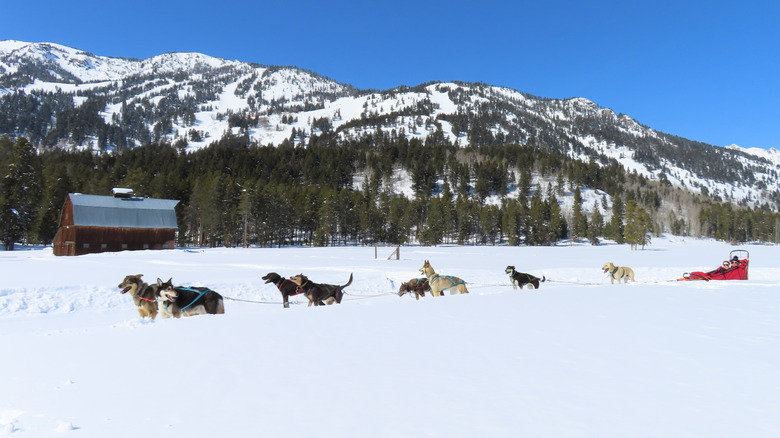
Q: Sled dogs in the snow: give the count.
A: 8